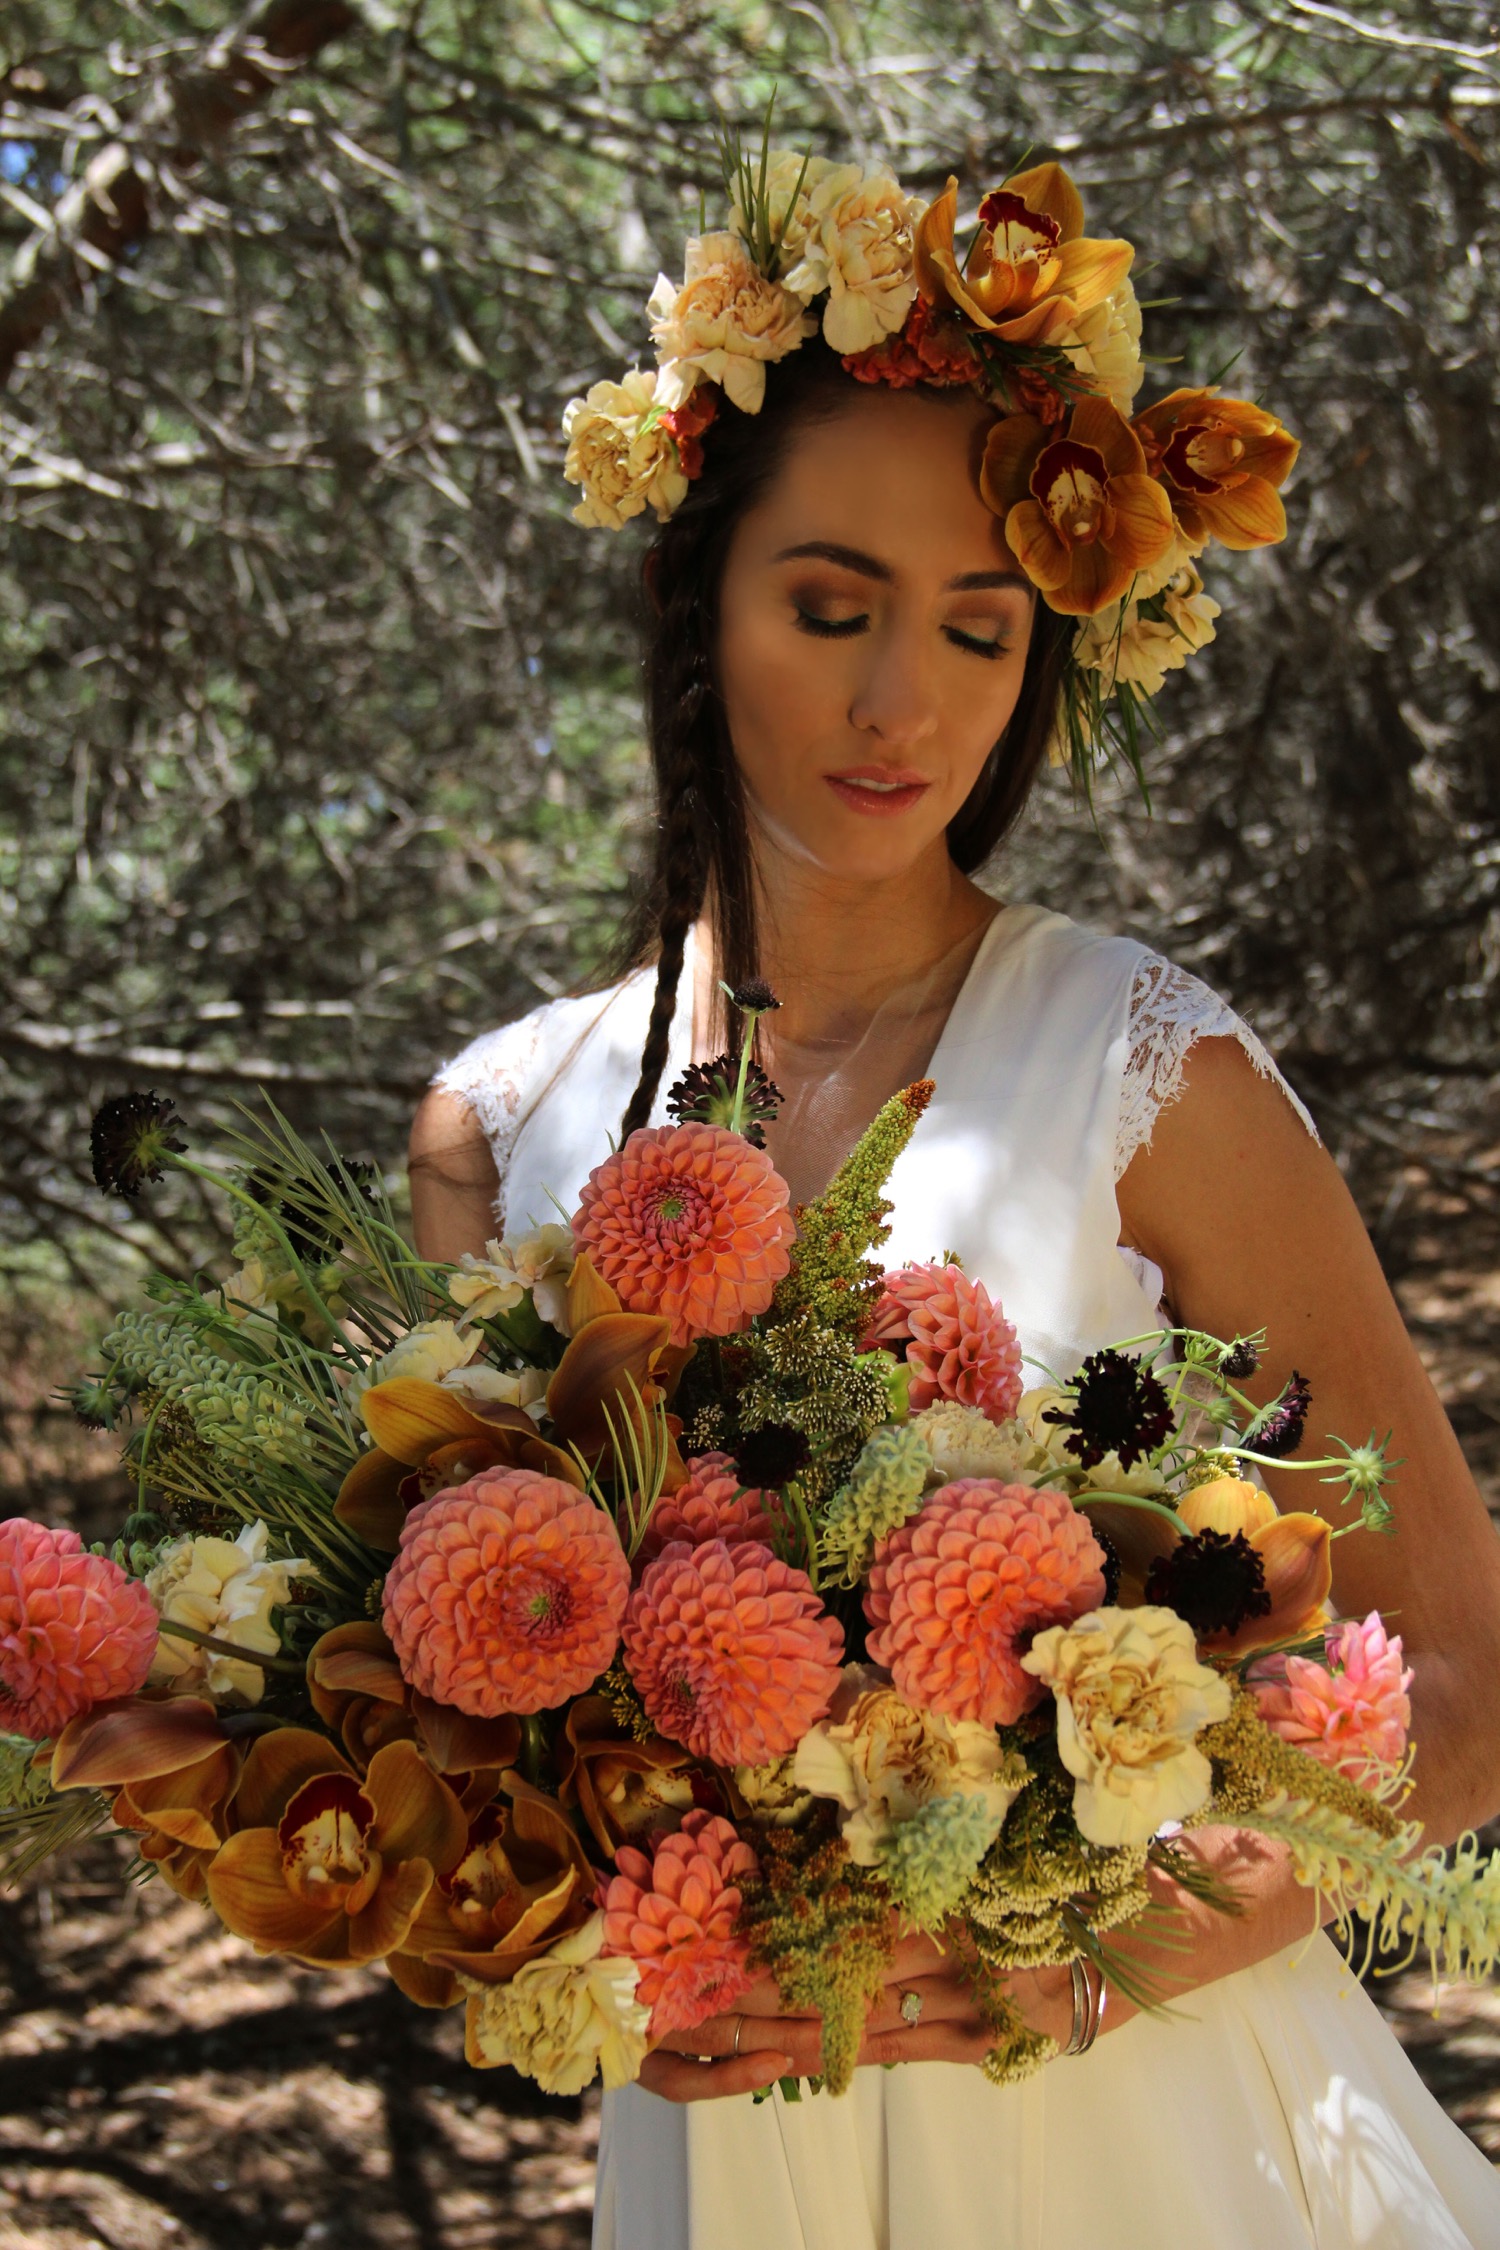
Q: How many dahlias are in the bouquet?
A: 9